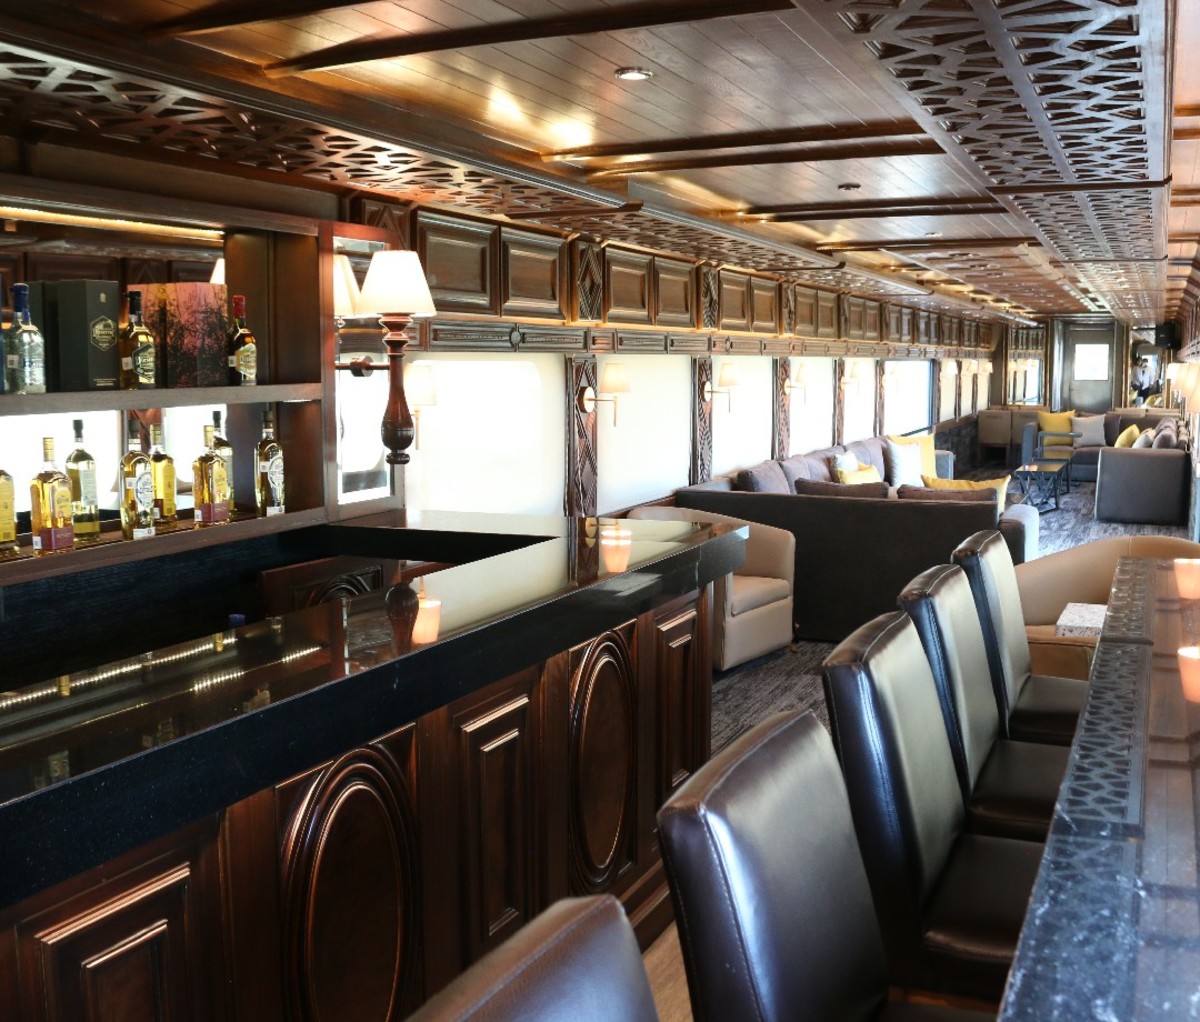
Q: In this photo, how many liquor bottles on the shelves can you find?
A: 11